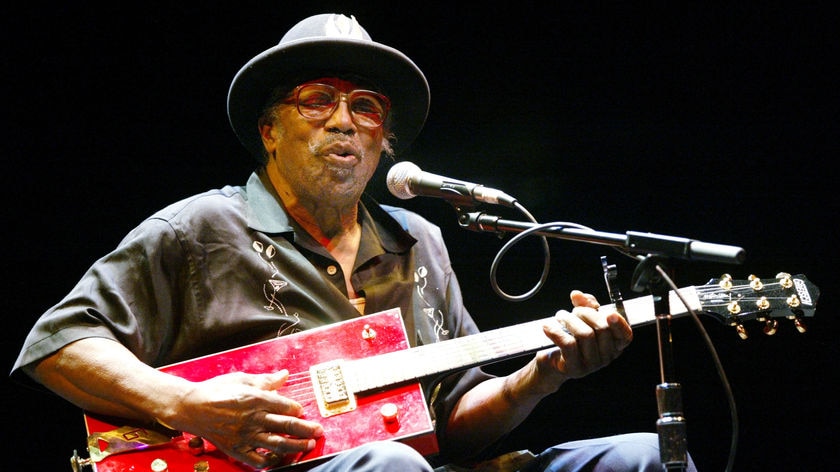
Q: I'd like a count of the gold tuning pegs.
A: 6